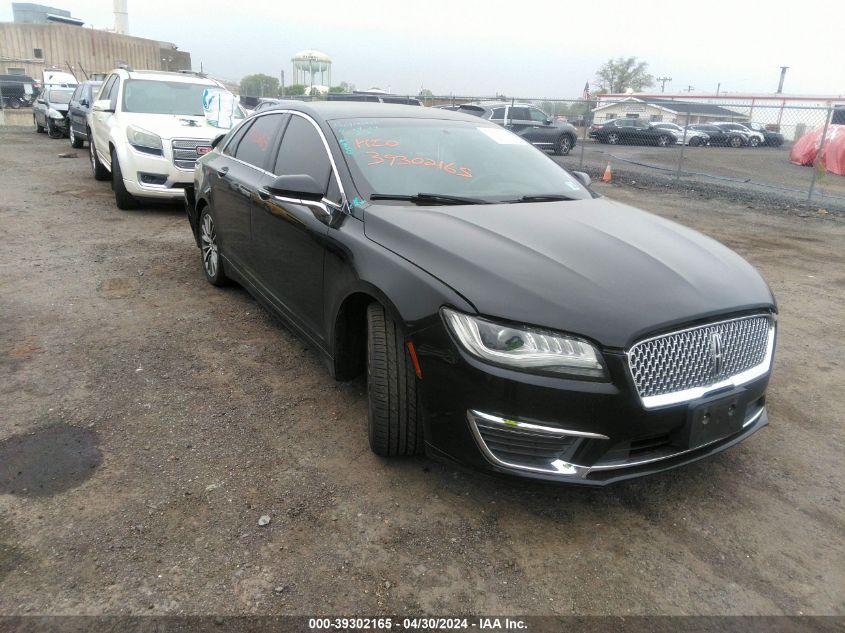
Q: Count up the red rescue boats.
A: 0